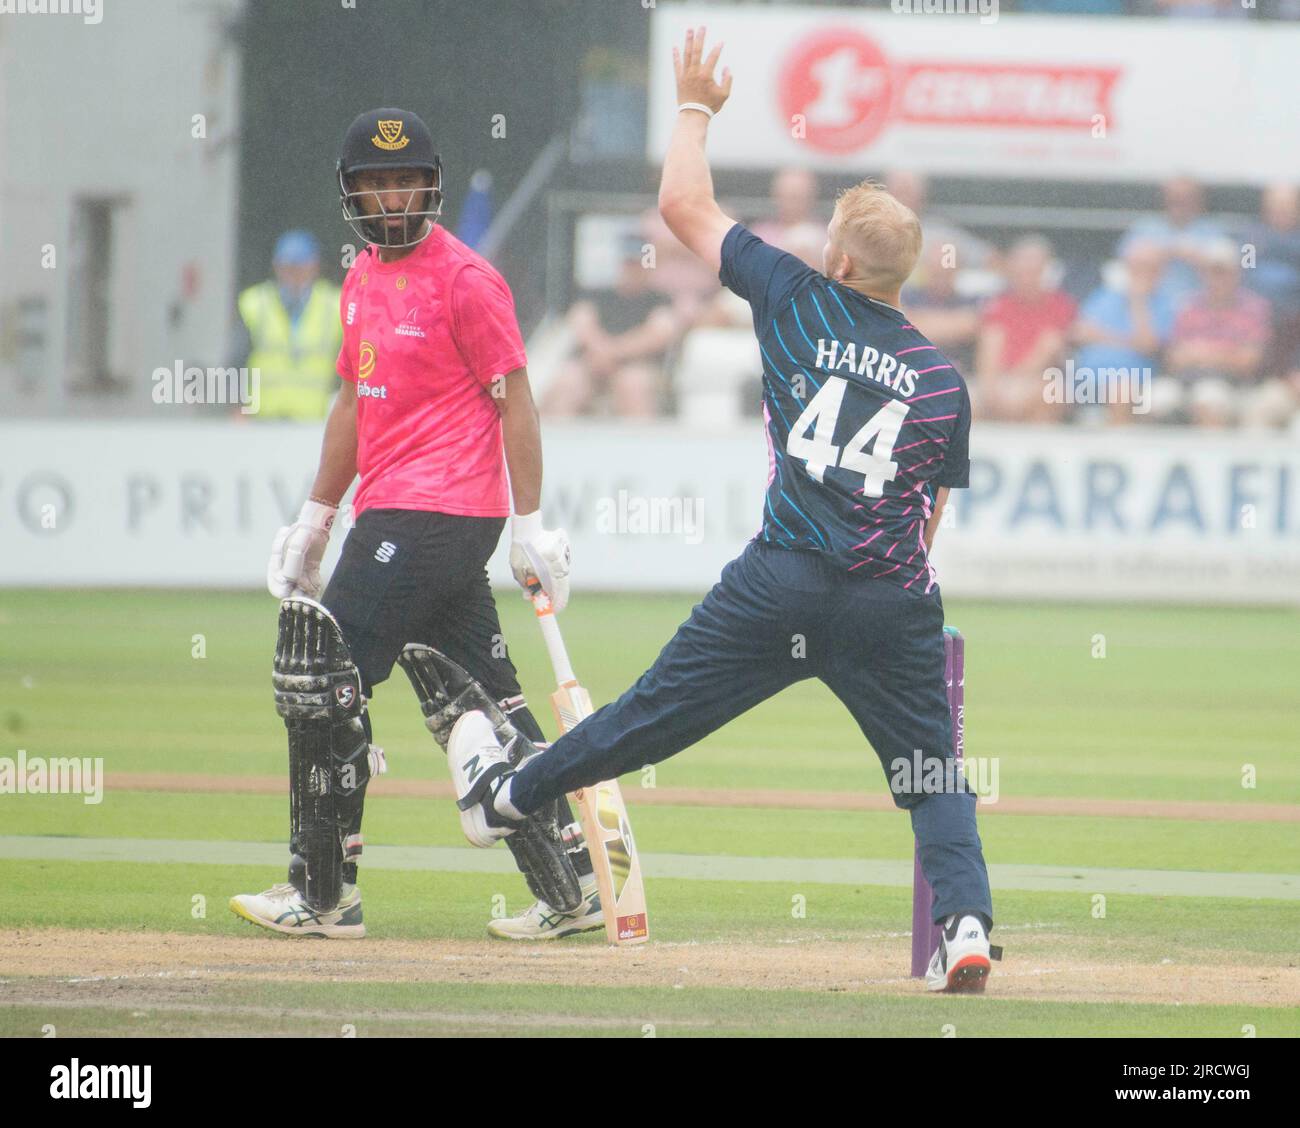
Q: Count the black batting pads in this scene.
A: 2